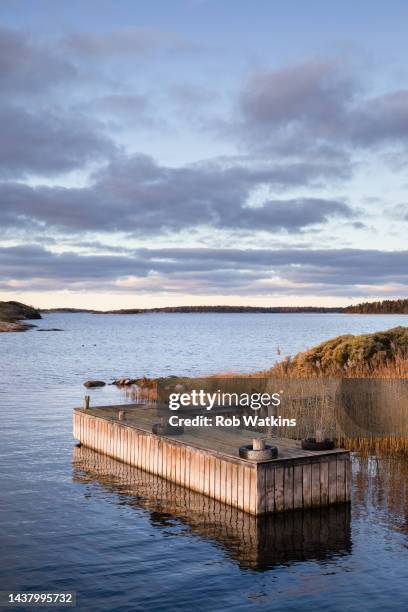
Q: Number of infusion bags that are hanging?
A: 0